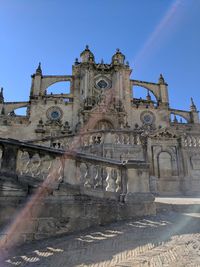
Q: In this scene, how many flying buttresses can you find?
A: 4